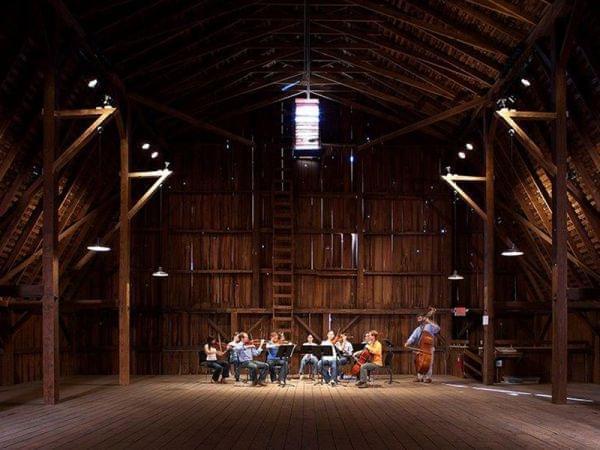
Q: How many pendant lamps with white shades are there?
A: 4